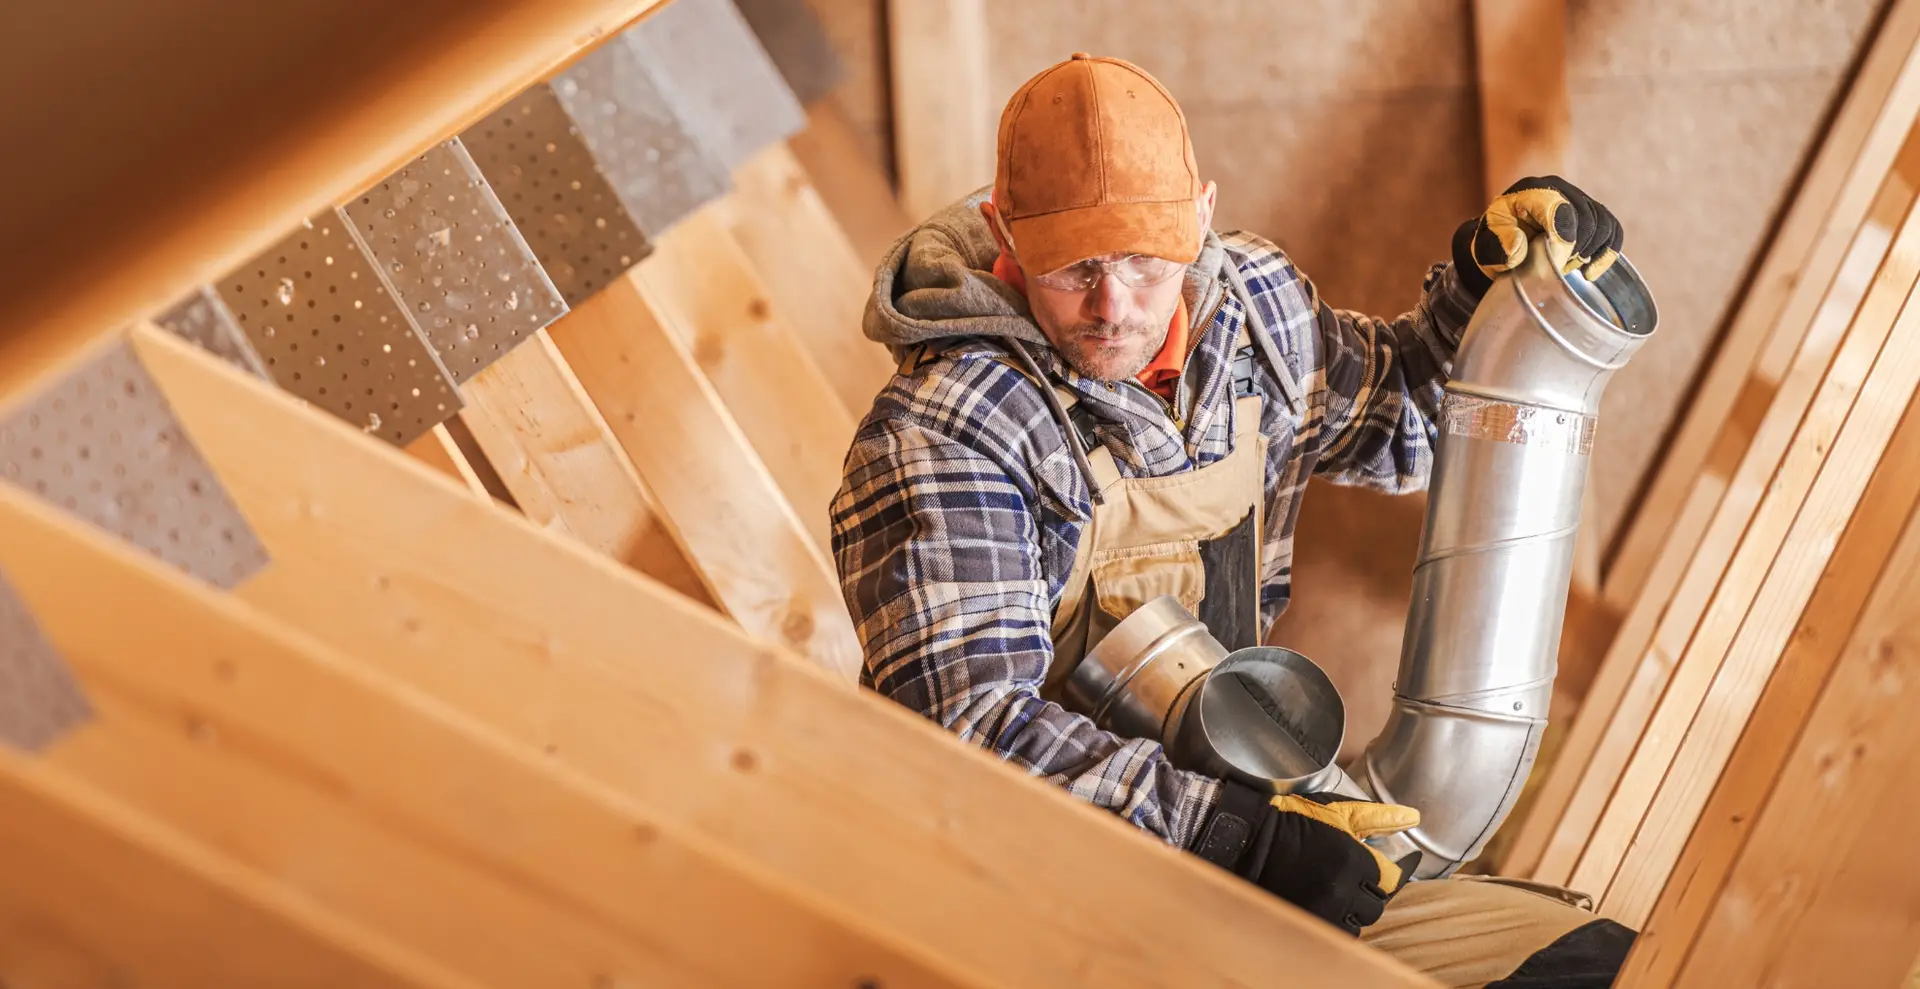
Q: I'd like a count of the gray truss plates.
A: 9